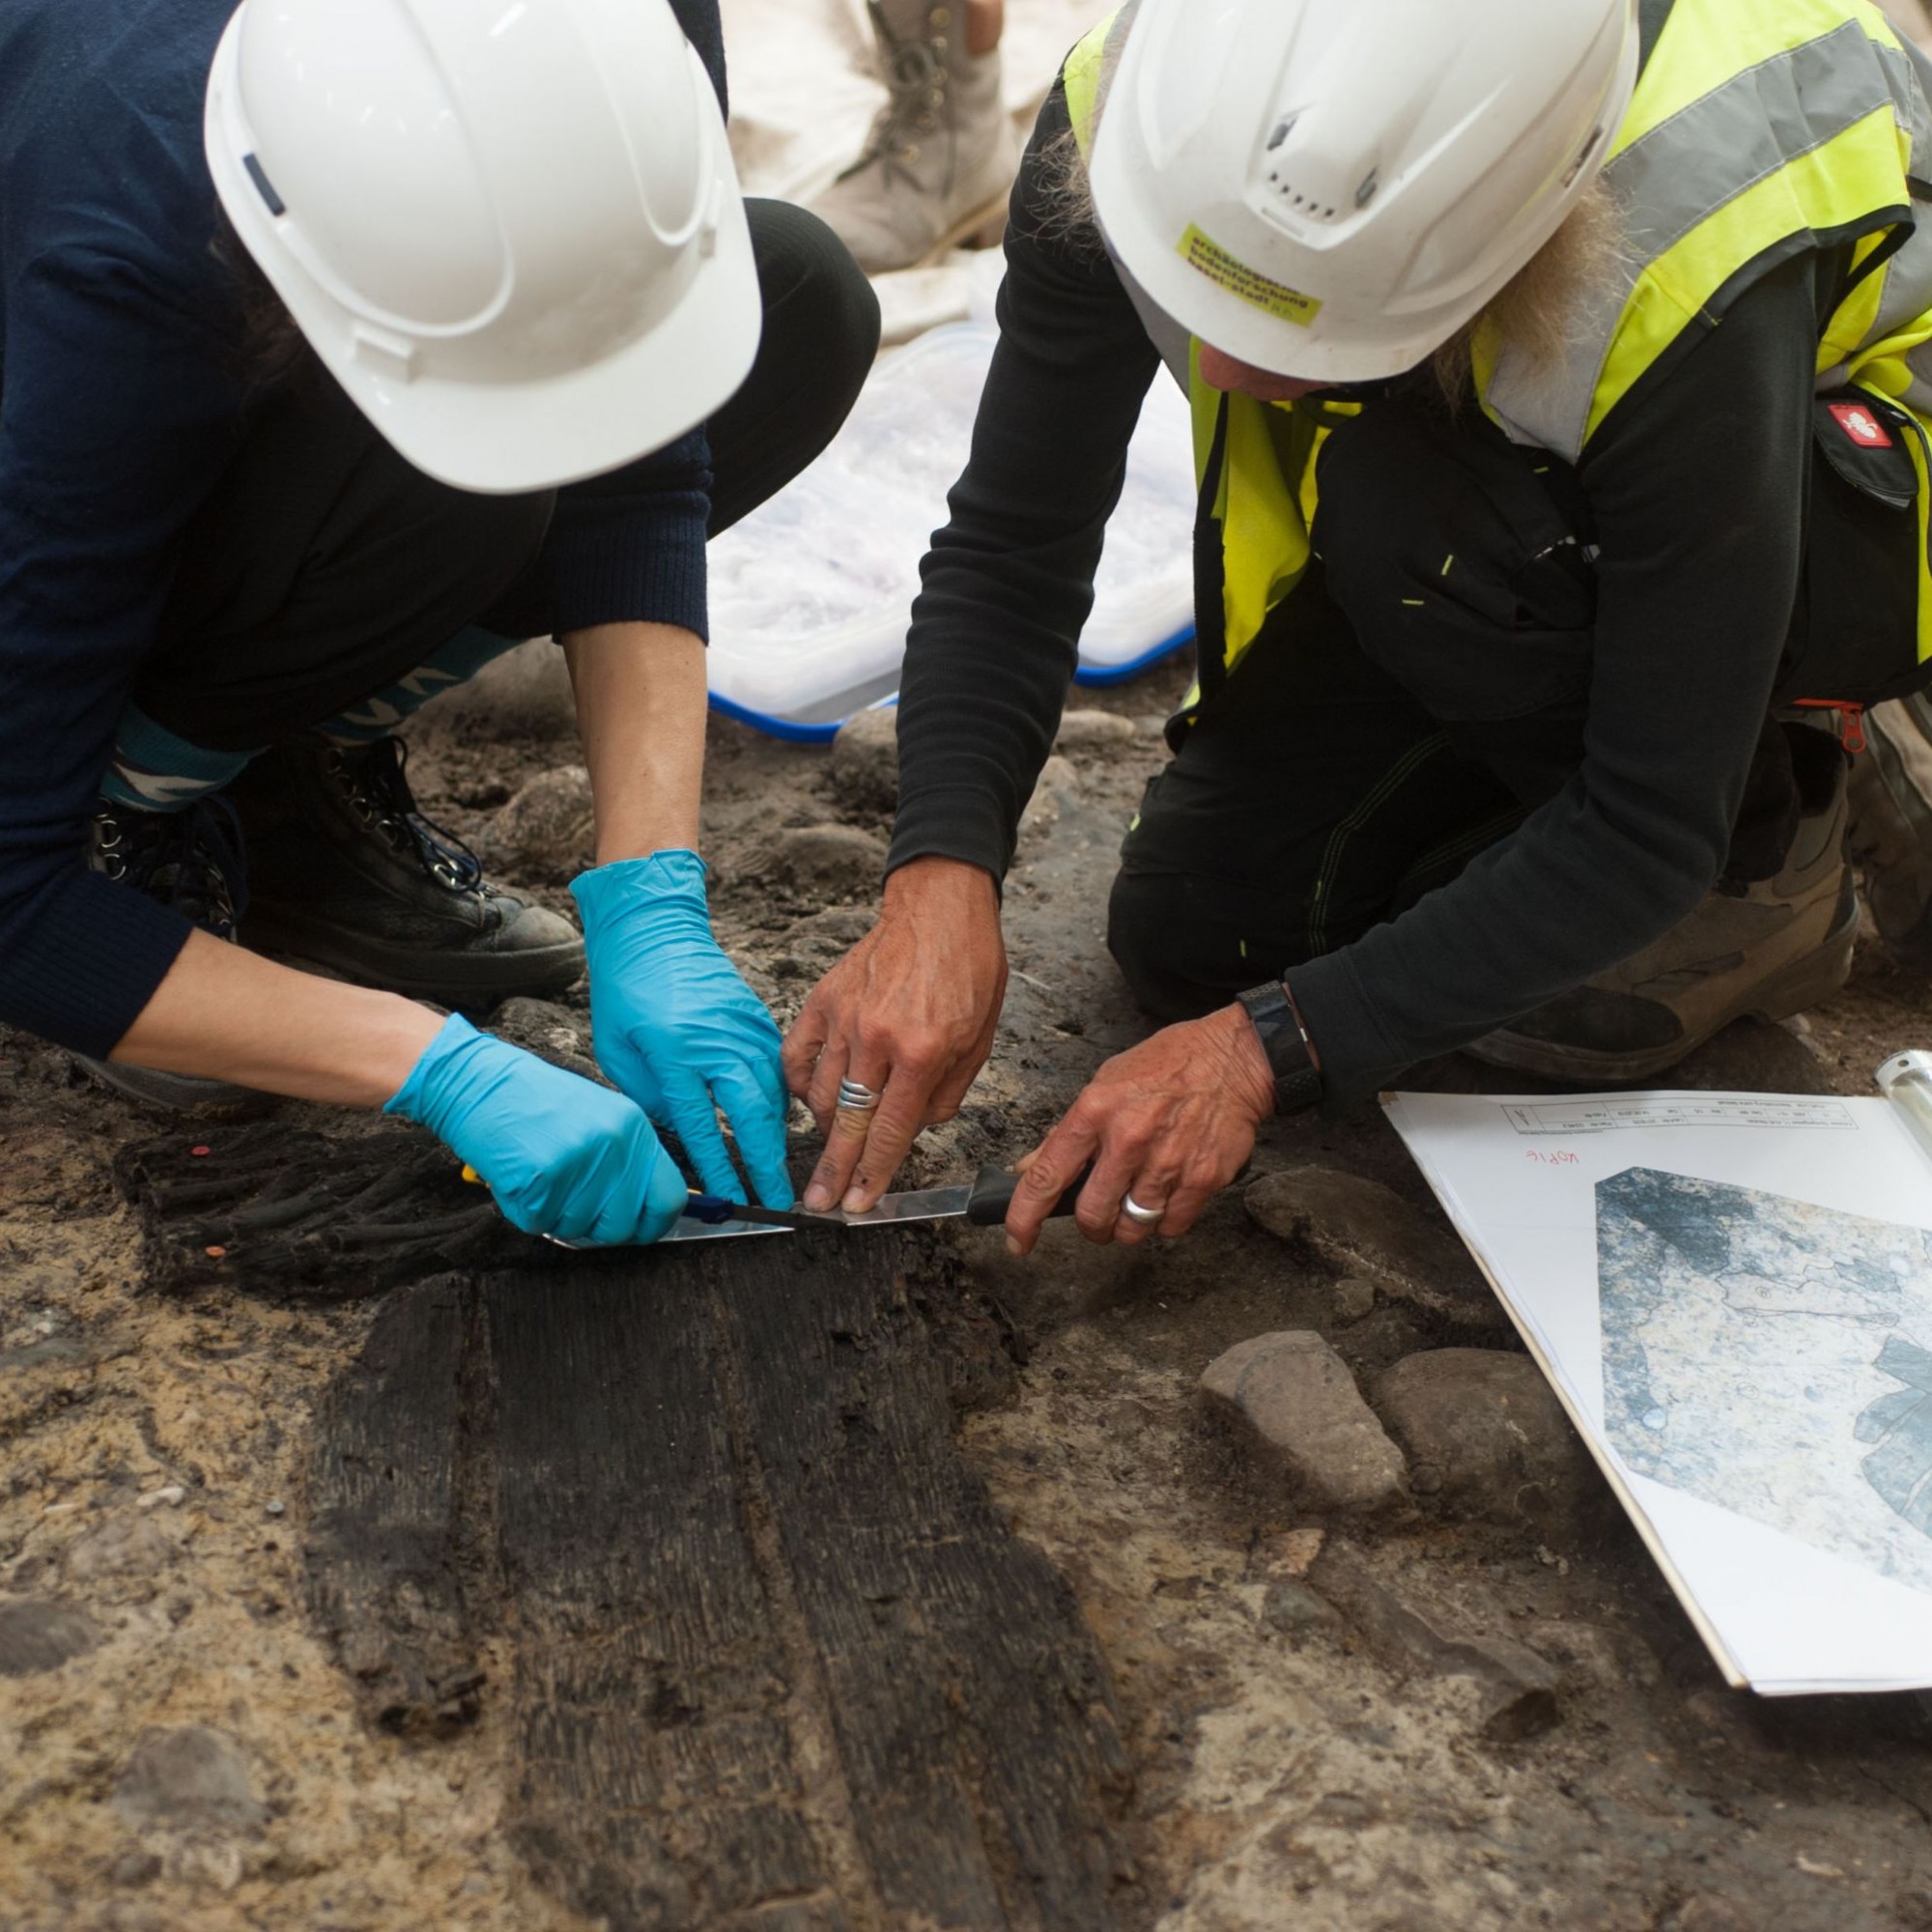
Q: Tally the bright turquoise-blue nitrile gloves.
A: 2